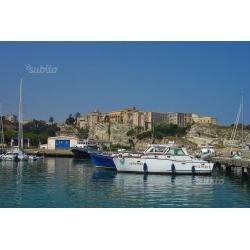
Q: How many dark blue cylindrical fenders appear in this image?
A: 3